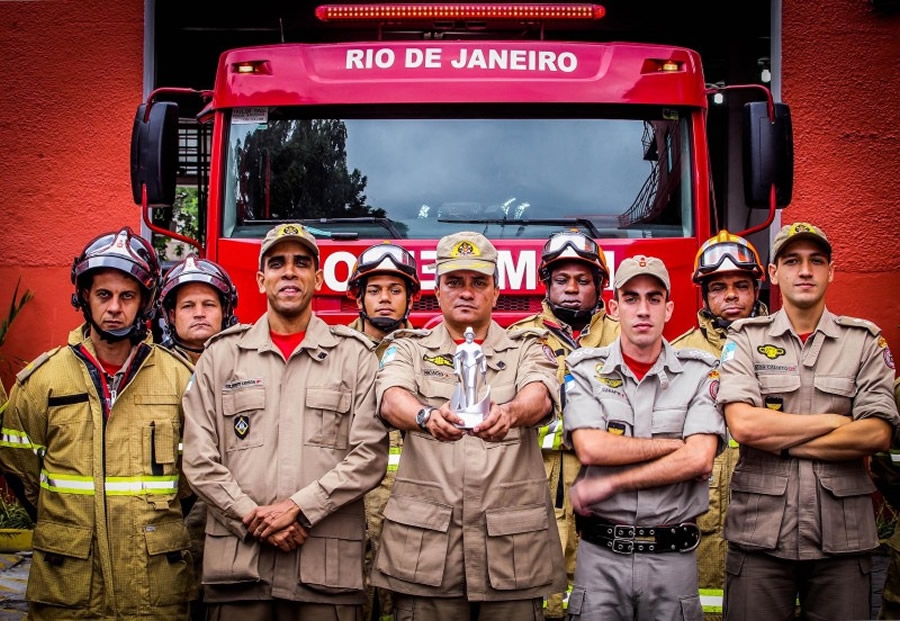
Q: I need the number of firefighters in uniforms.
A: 9